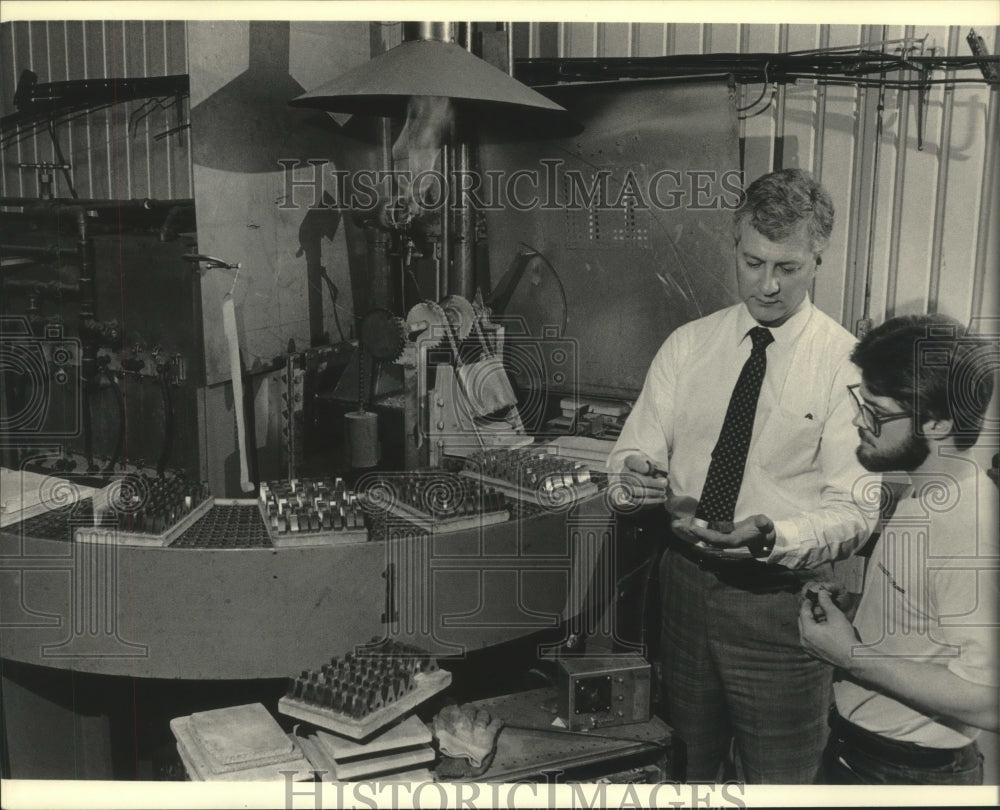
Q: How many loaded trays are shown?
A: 5